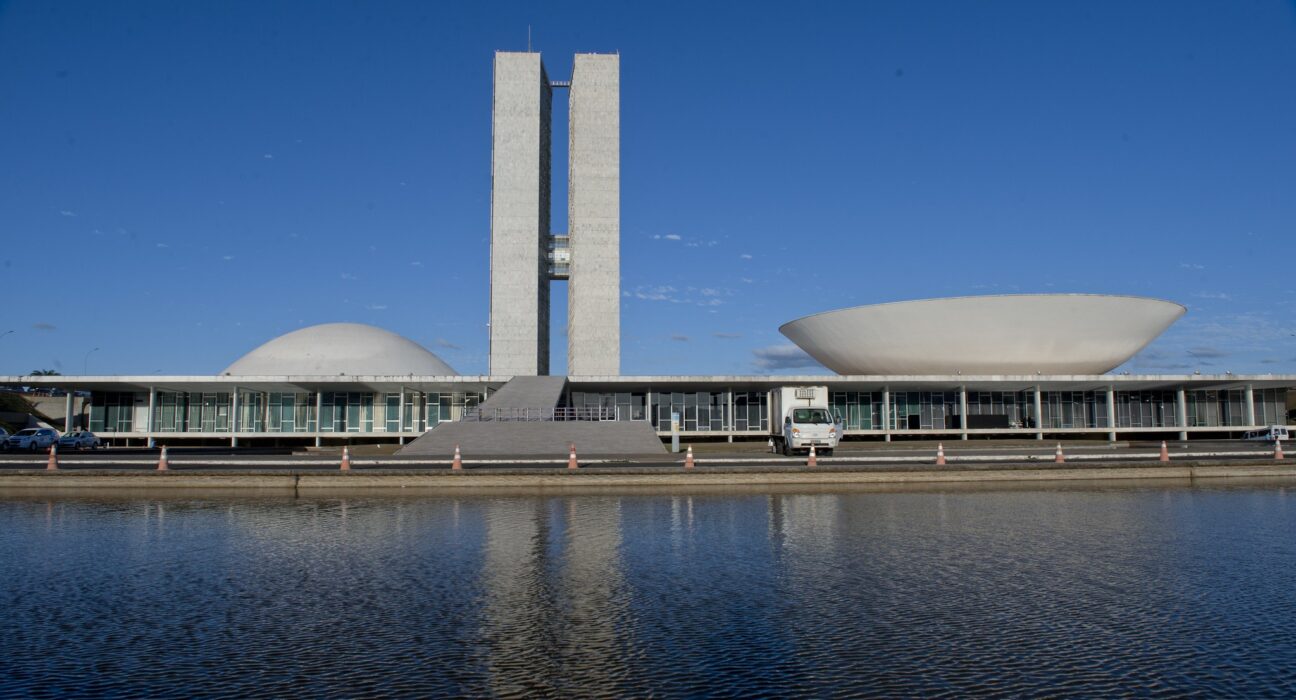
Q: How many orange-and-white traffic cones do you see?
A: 11